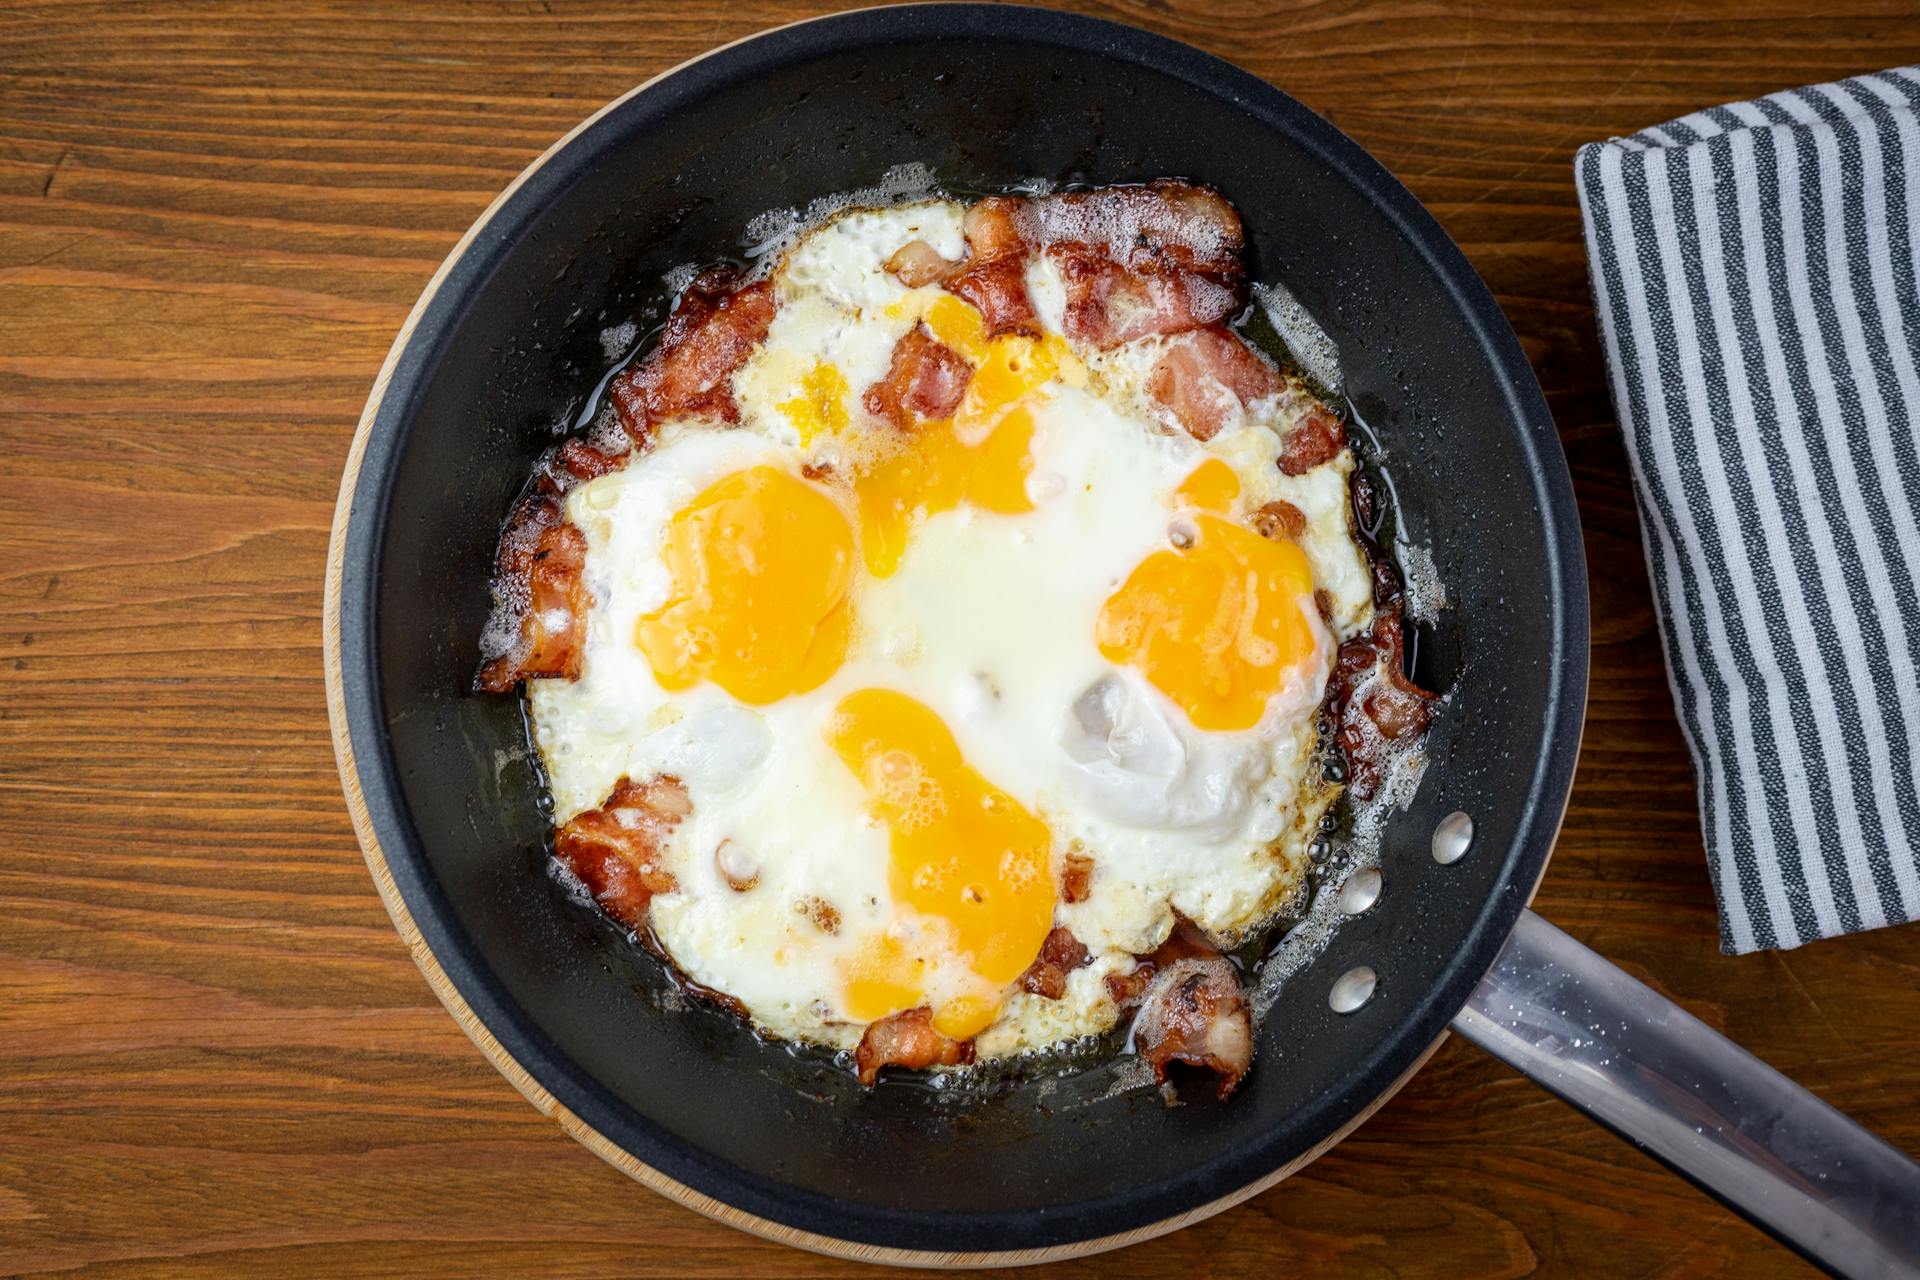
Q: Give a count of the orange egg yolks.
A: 4